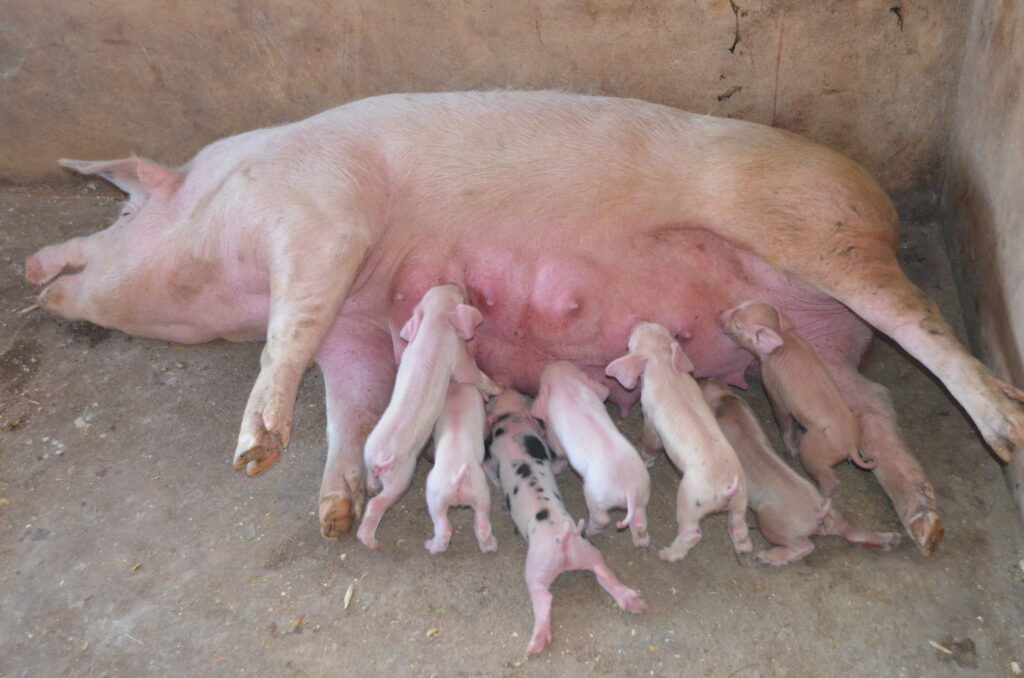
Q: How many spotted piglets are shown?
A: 1